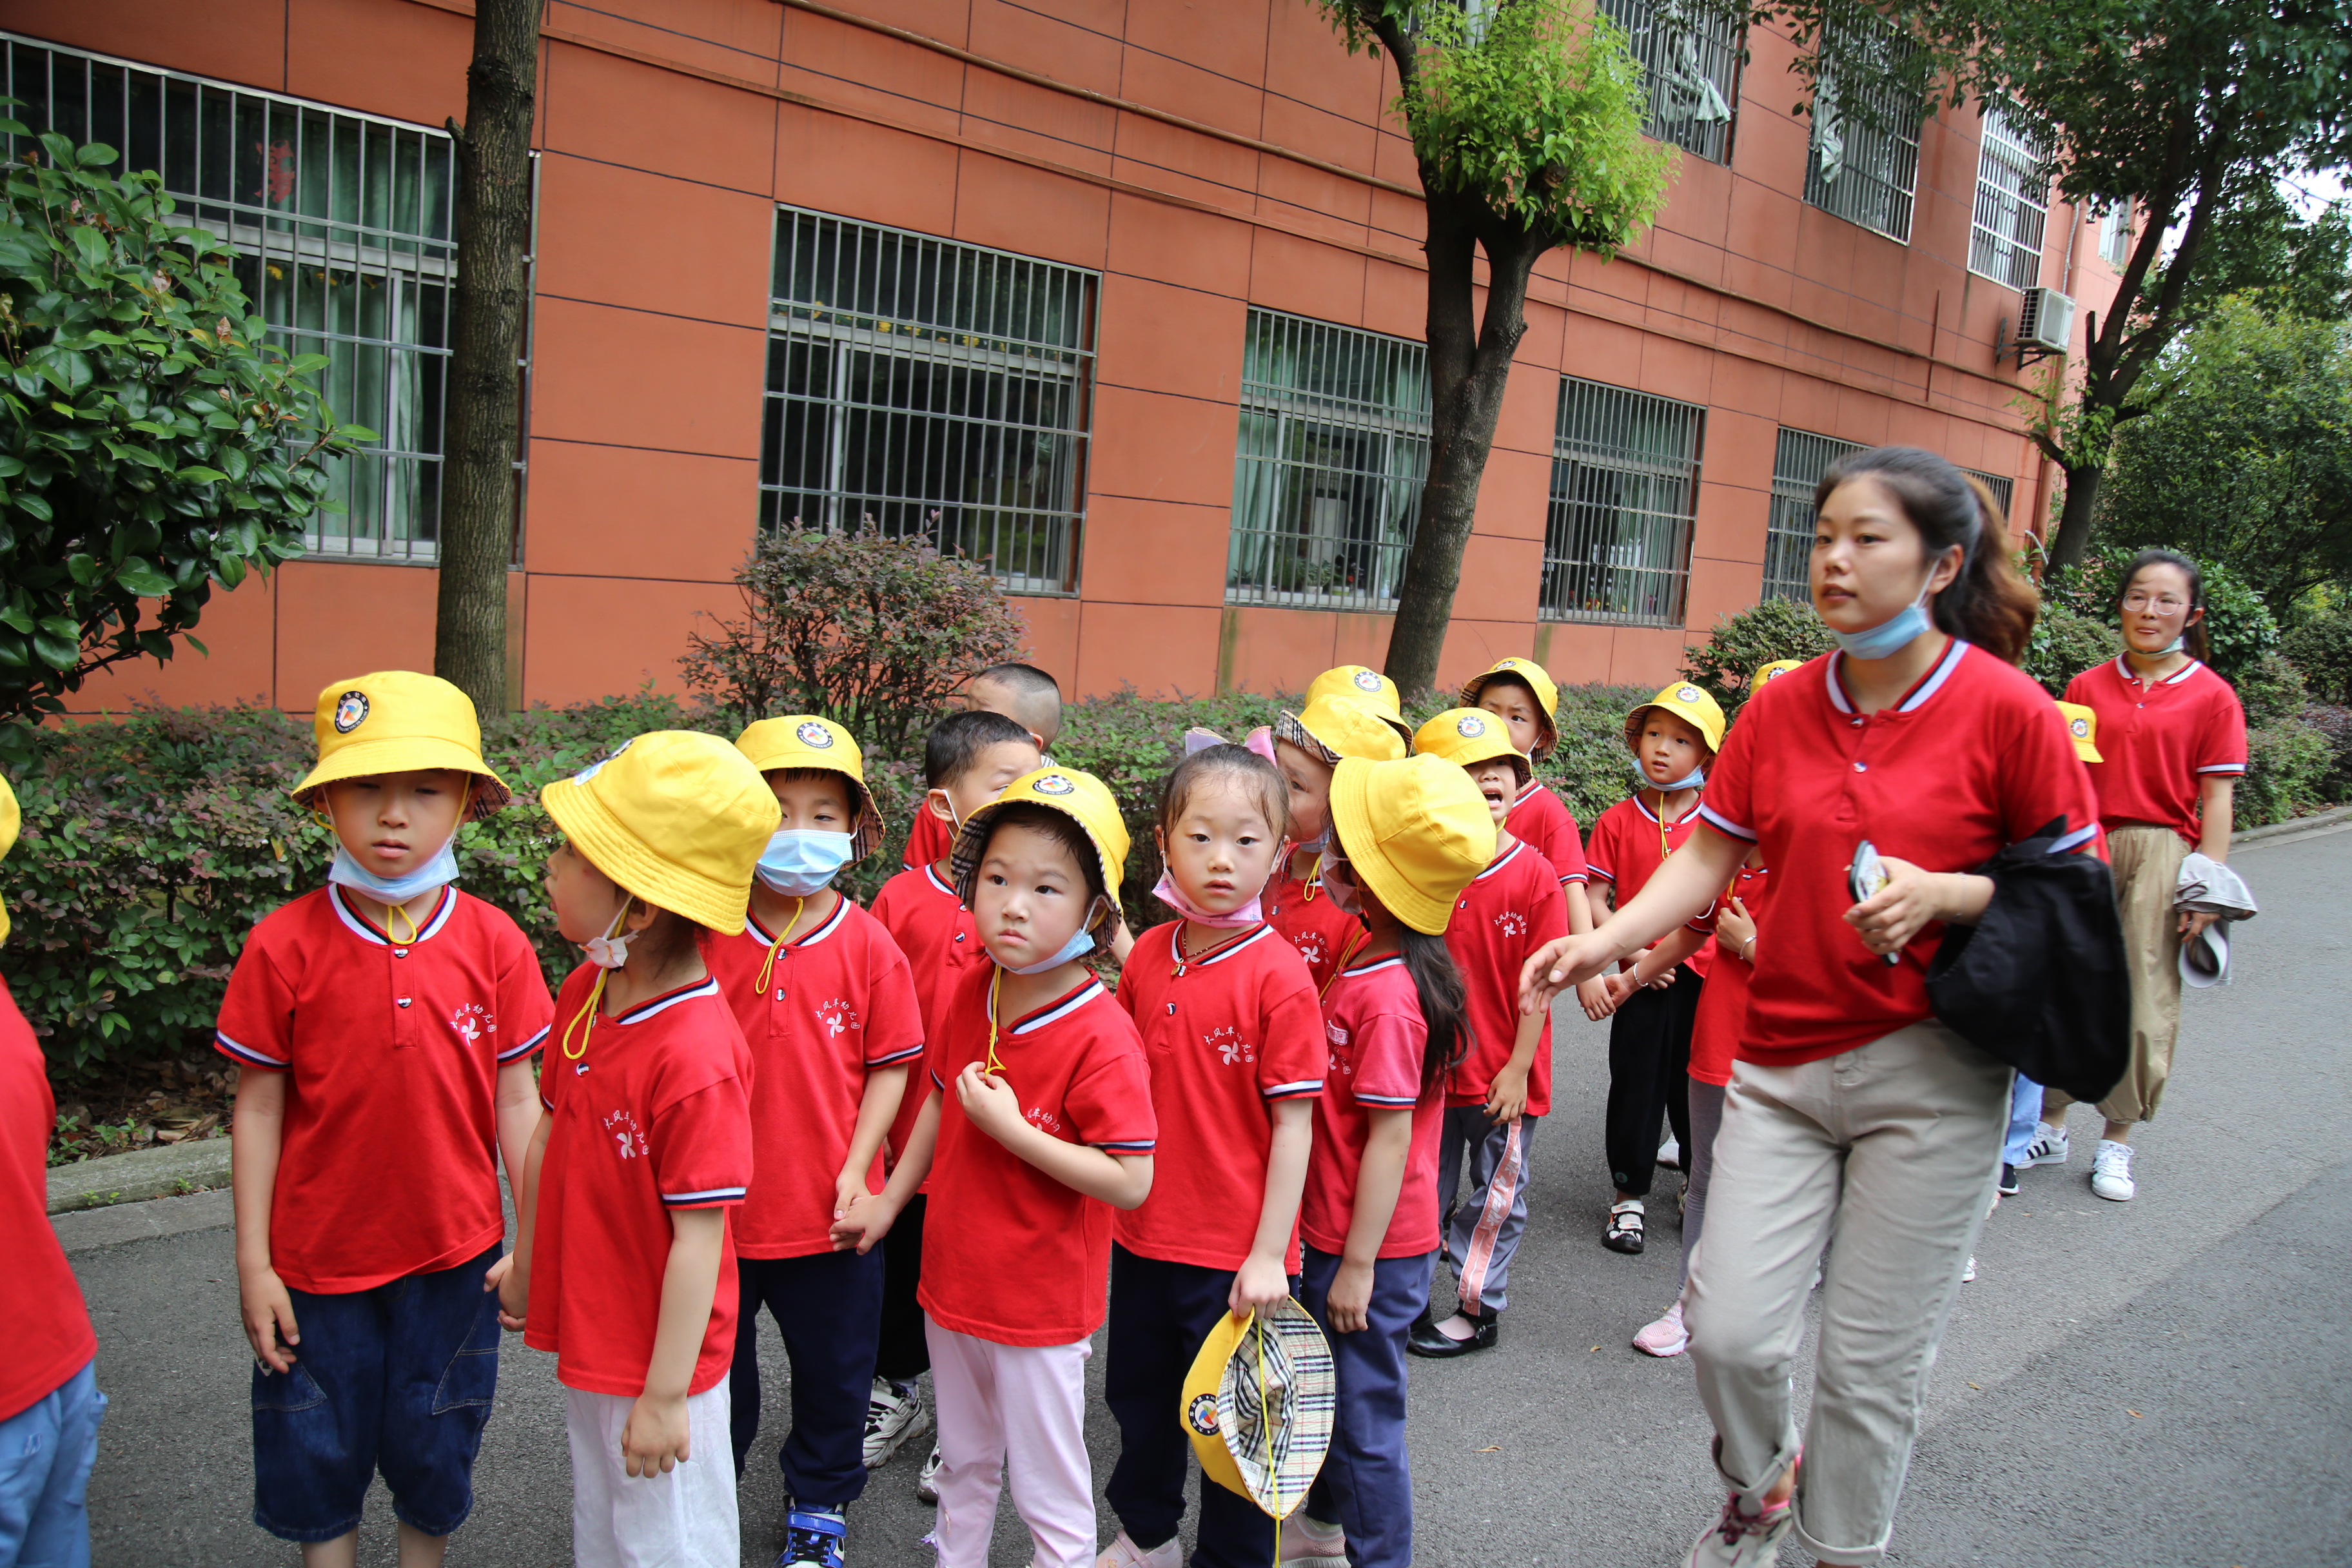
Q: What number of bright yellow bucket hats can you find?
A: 14